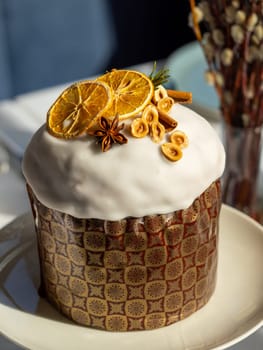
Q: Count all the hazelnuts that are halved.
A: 7